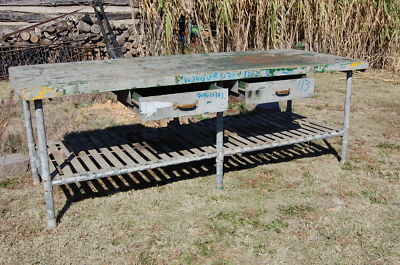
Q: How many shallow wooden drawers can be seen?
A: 2